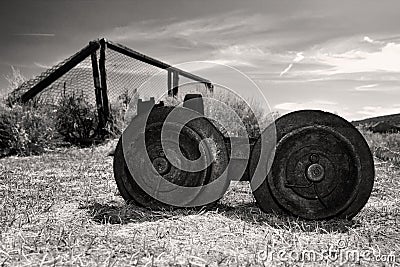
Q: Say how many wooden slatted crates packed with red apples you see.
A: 0